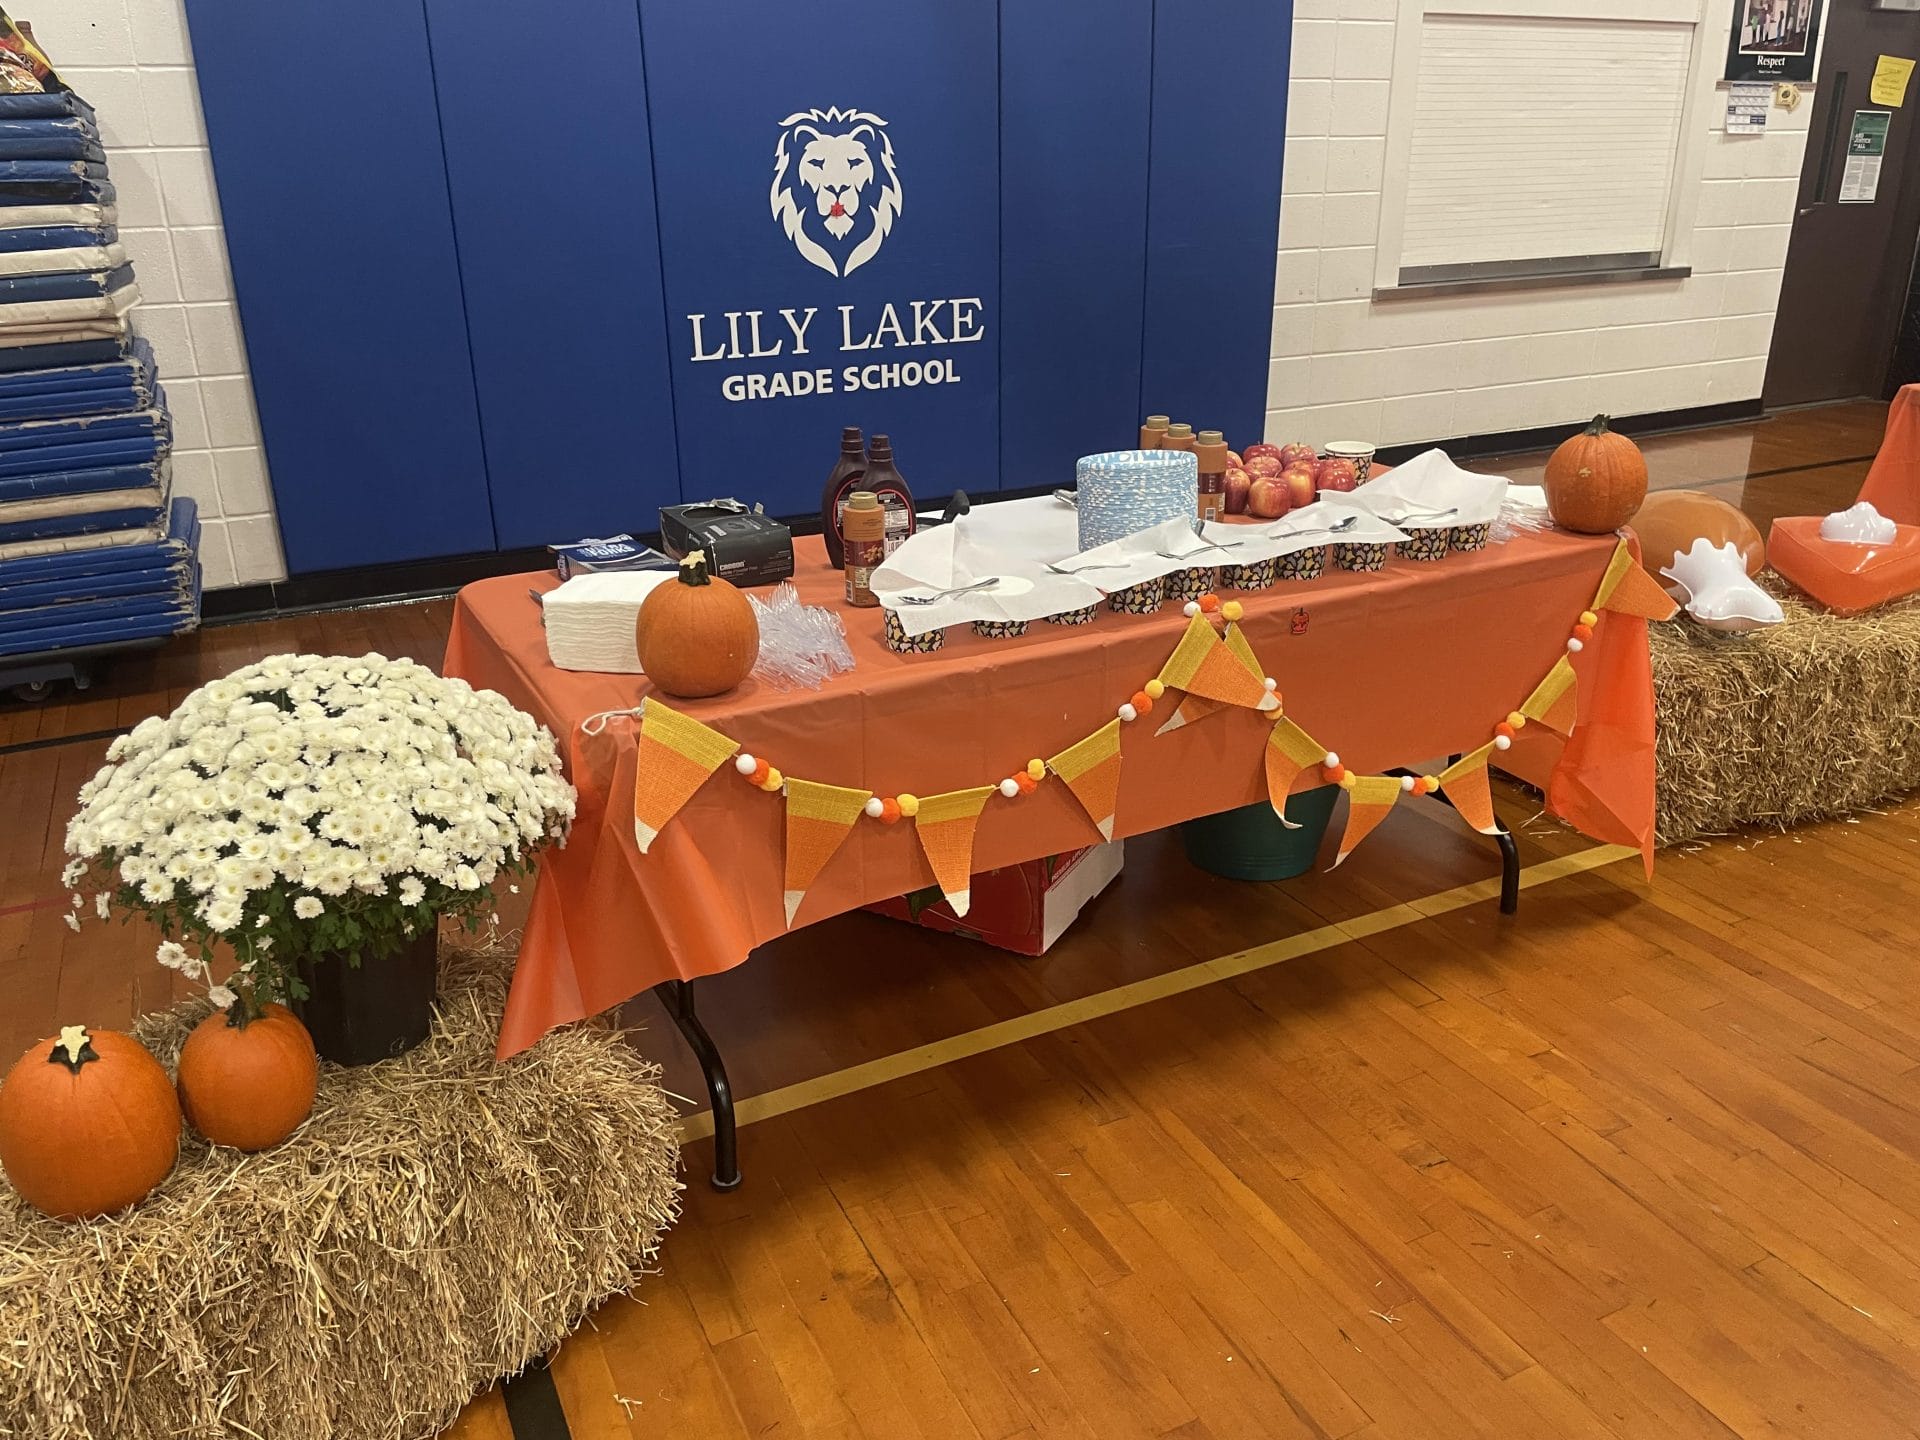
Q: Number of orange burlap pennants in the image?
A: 11